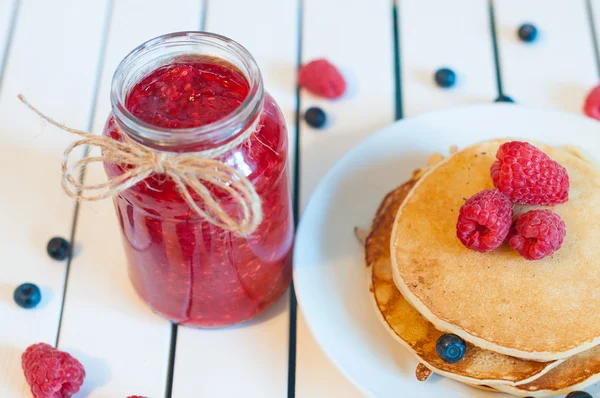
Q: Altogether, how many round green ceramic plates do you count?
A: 0